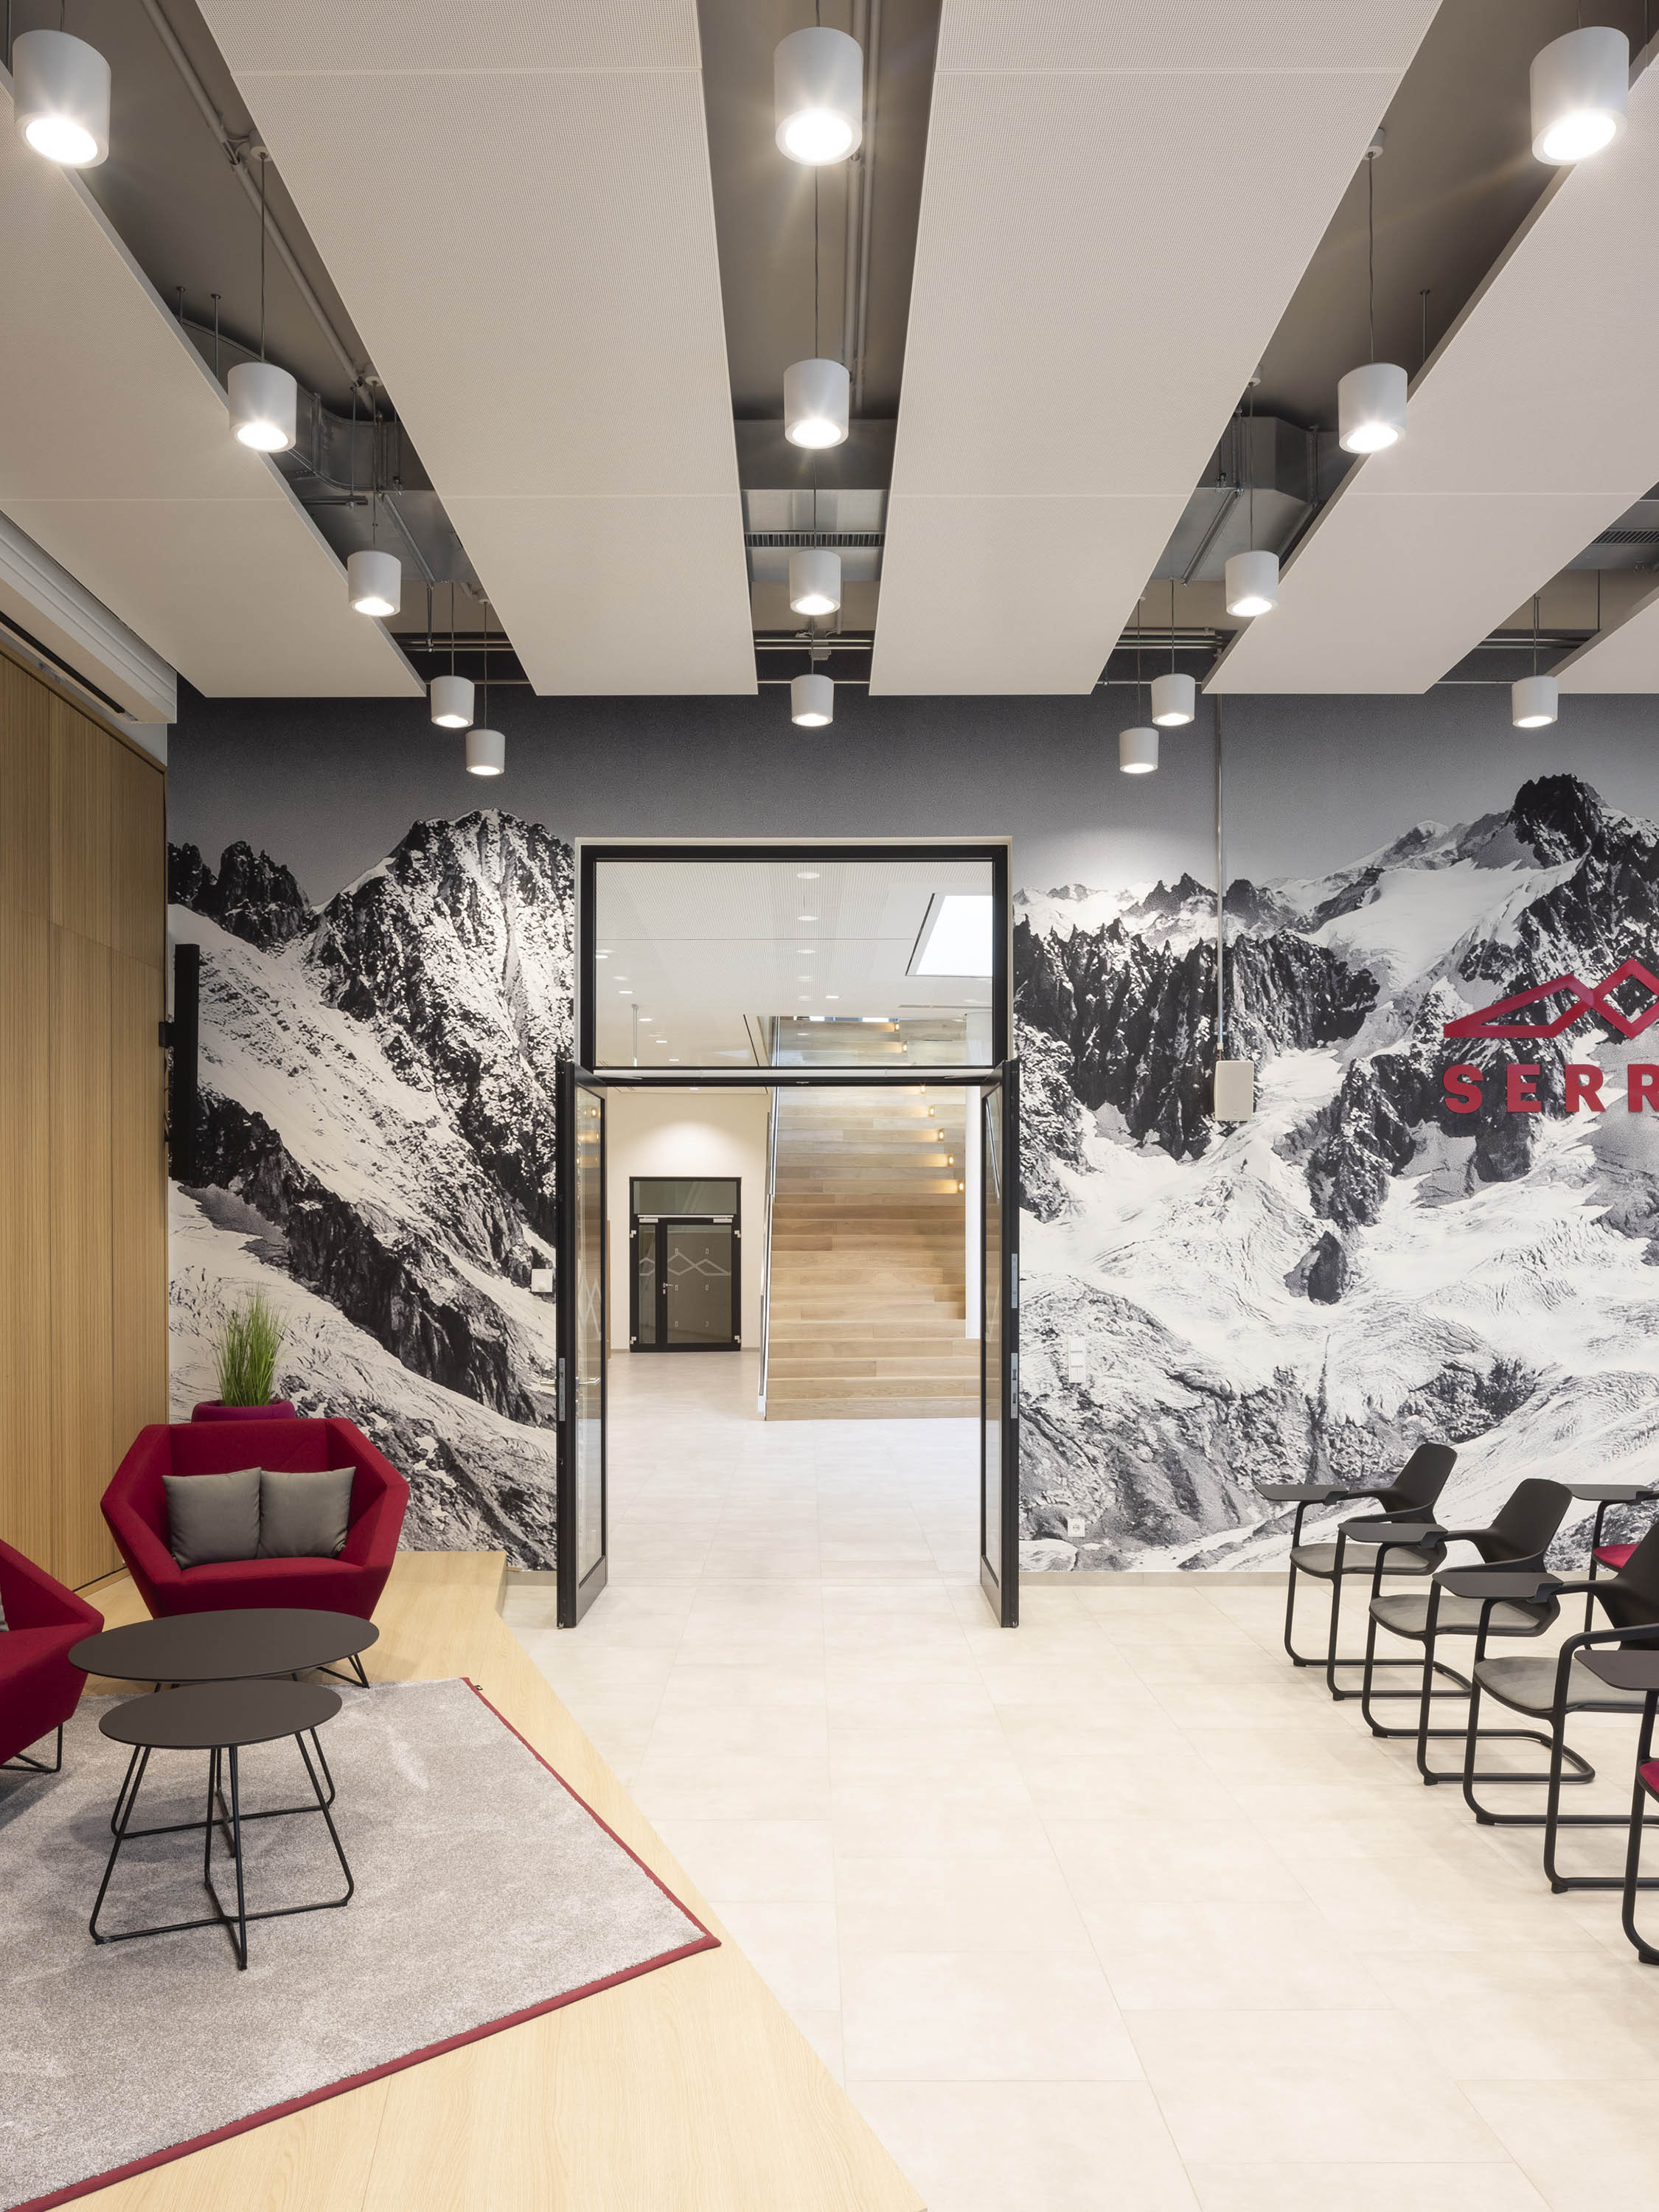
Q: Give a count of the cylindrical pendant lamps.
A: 15